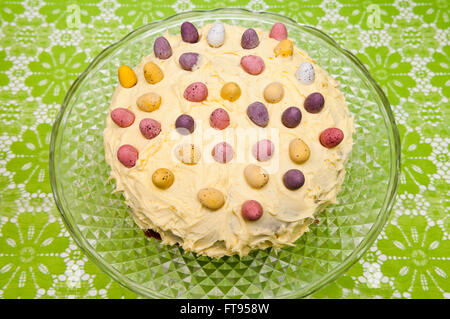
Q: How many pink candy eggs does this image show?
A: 11